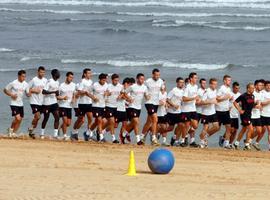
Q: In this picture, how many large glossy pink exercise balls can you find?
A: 0